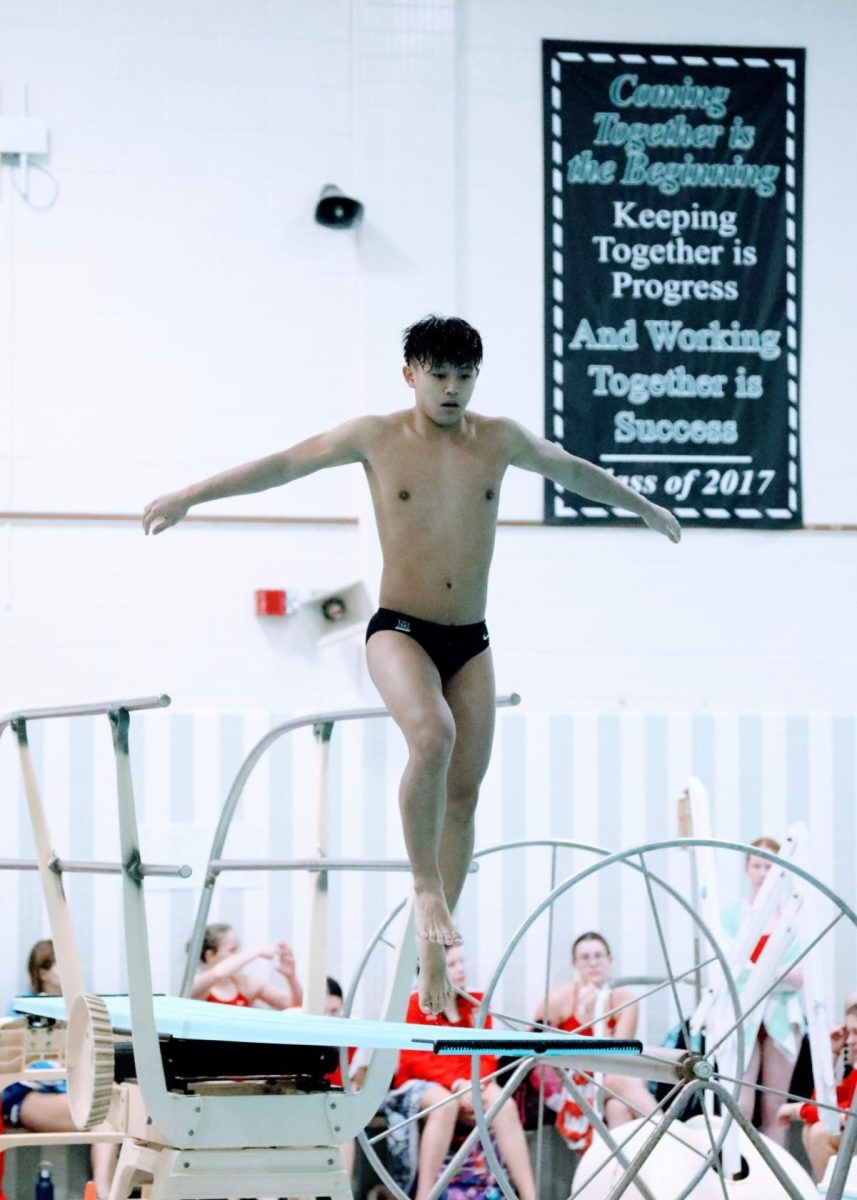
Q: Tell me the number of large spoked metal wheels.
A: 2